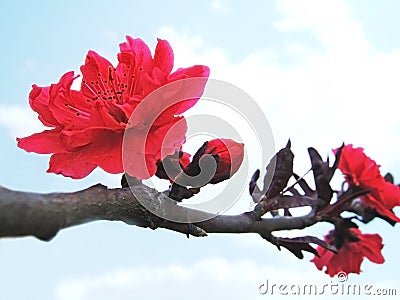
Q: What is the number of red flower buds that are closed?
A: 1